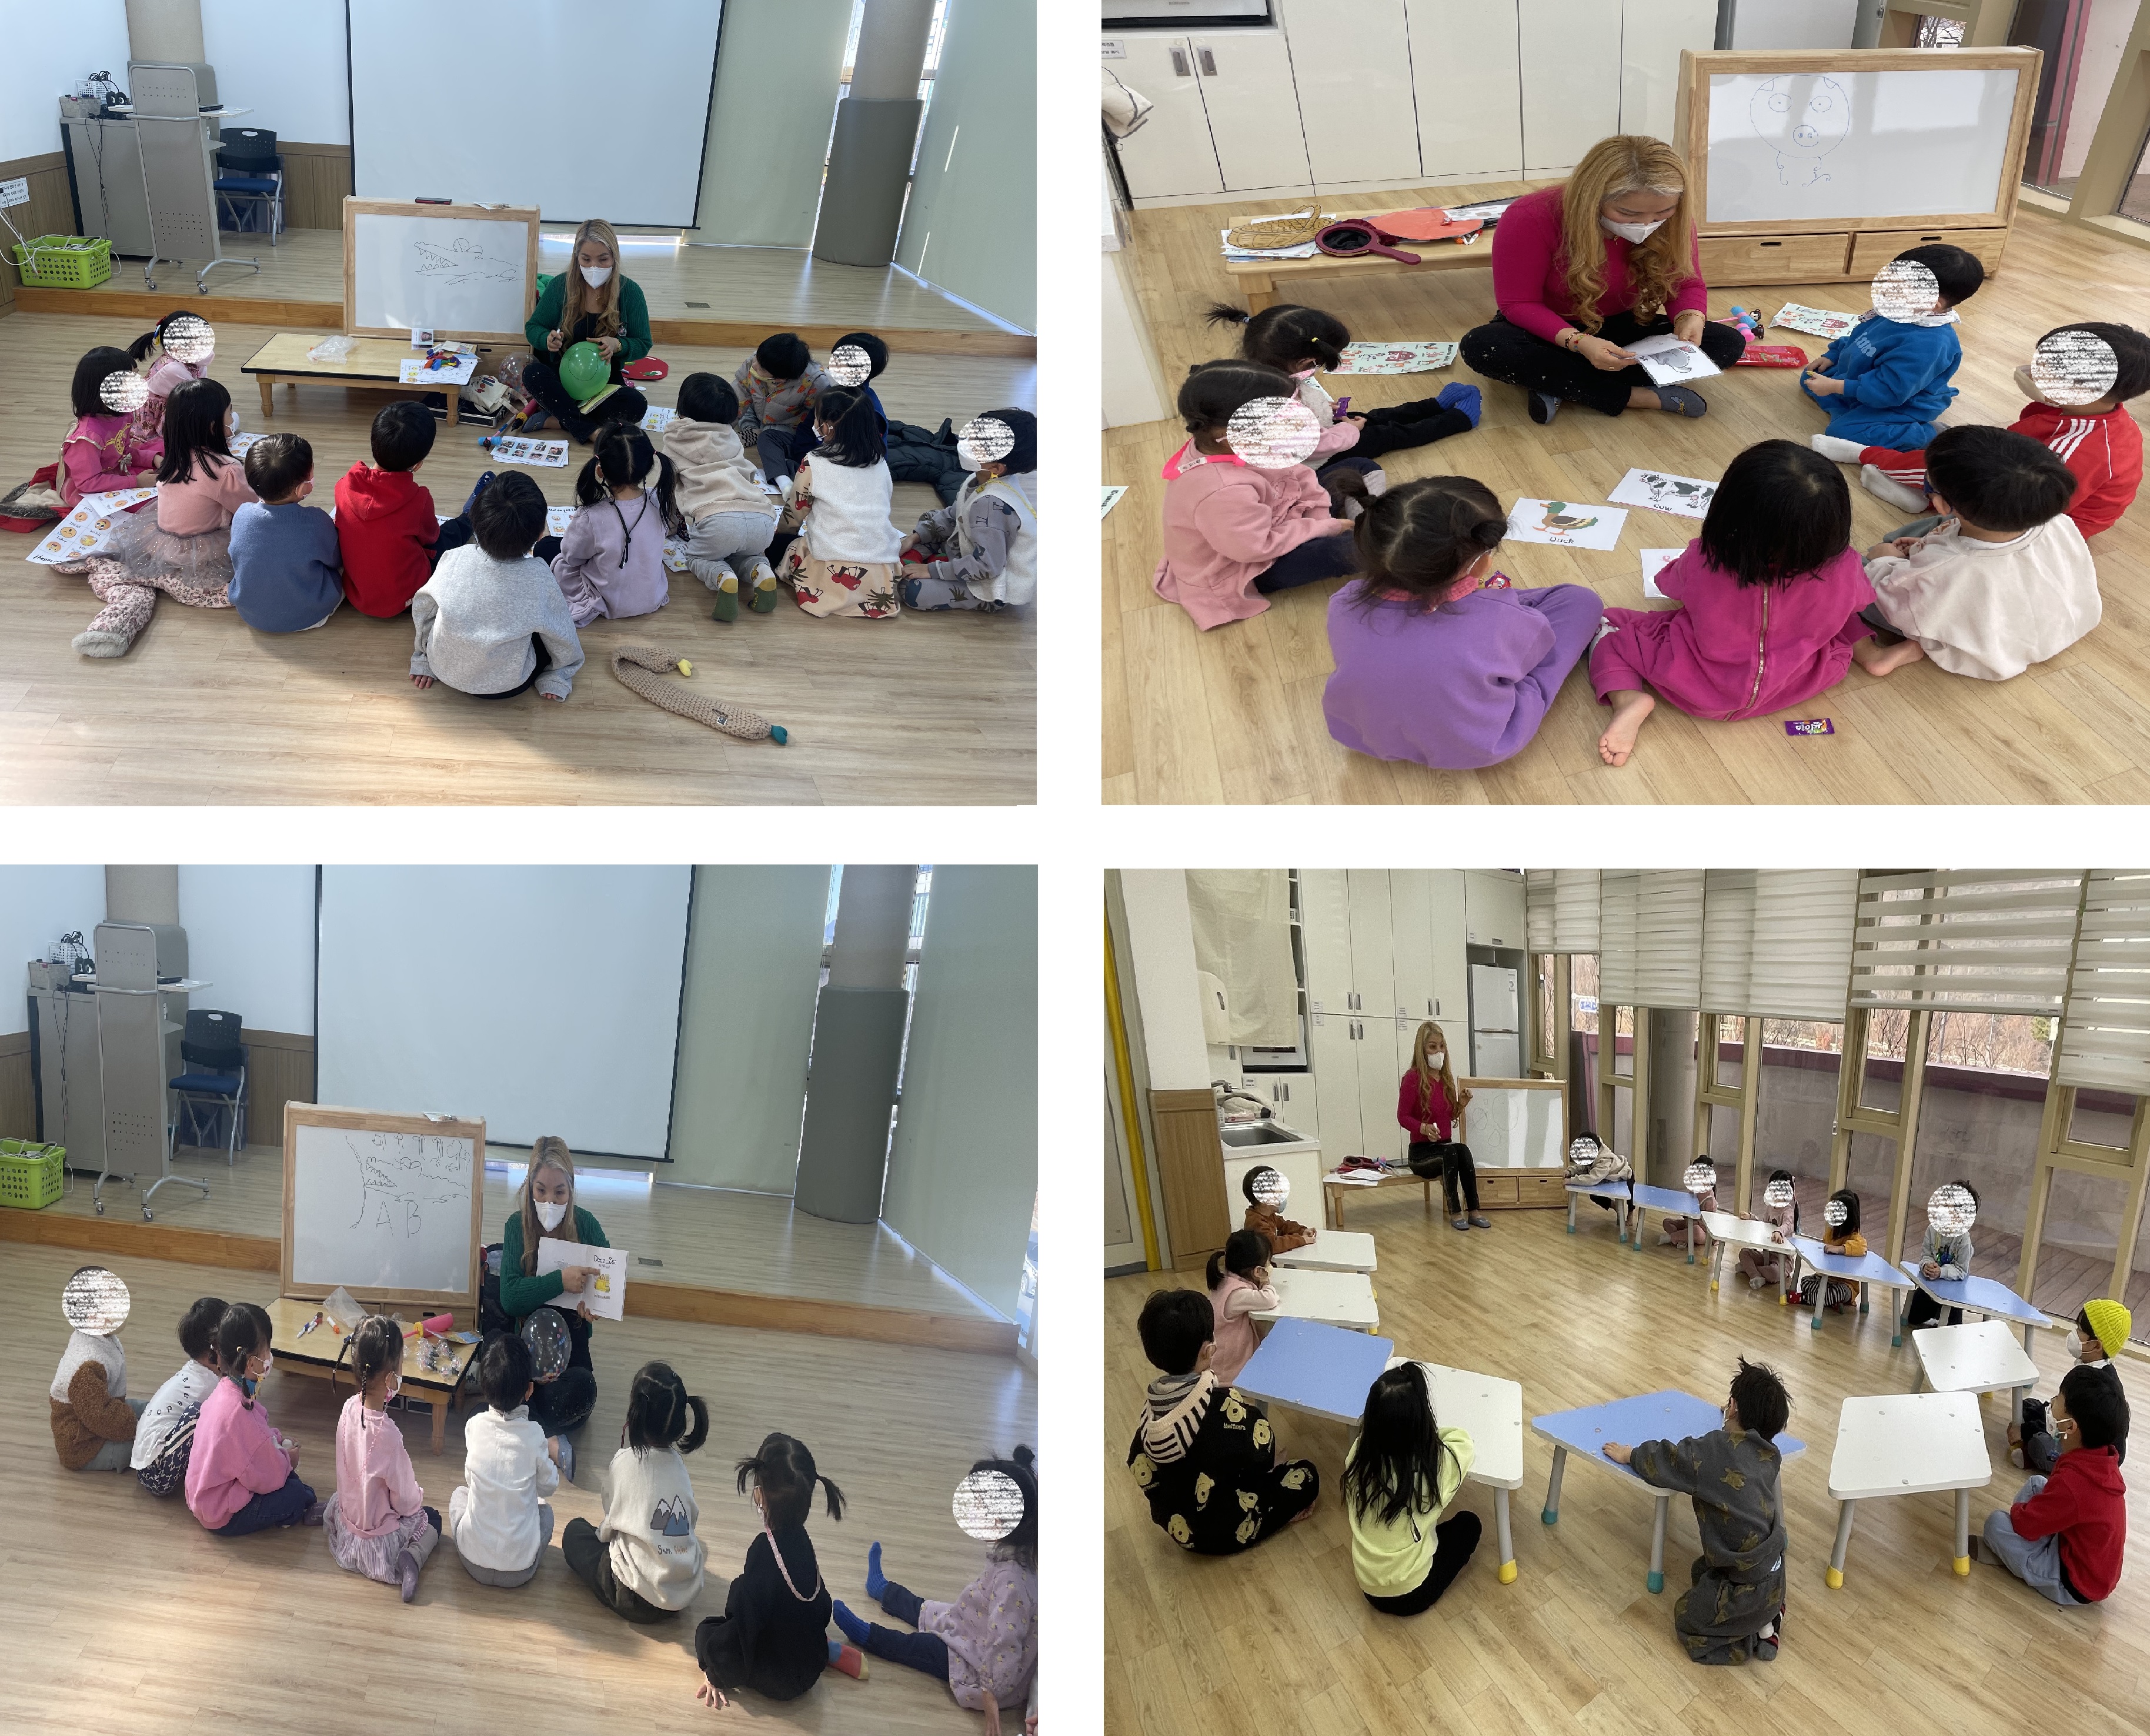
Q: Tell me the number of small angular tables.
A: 12